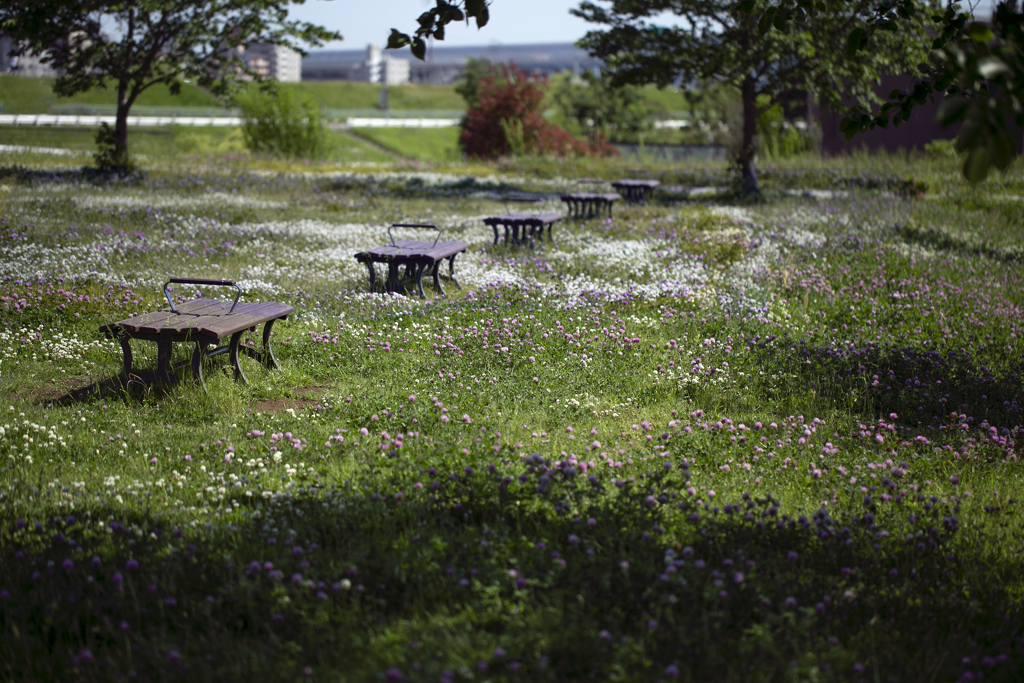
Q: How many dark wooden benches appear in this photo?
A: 5